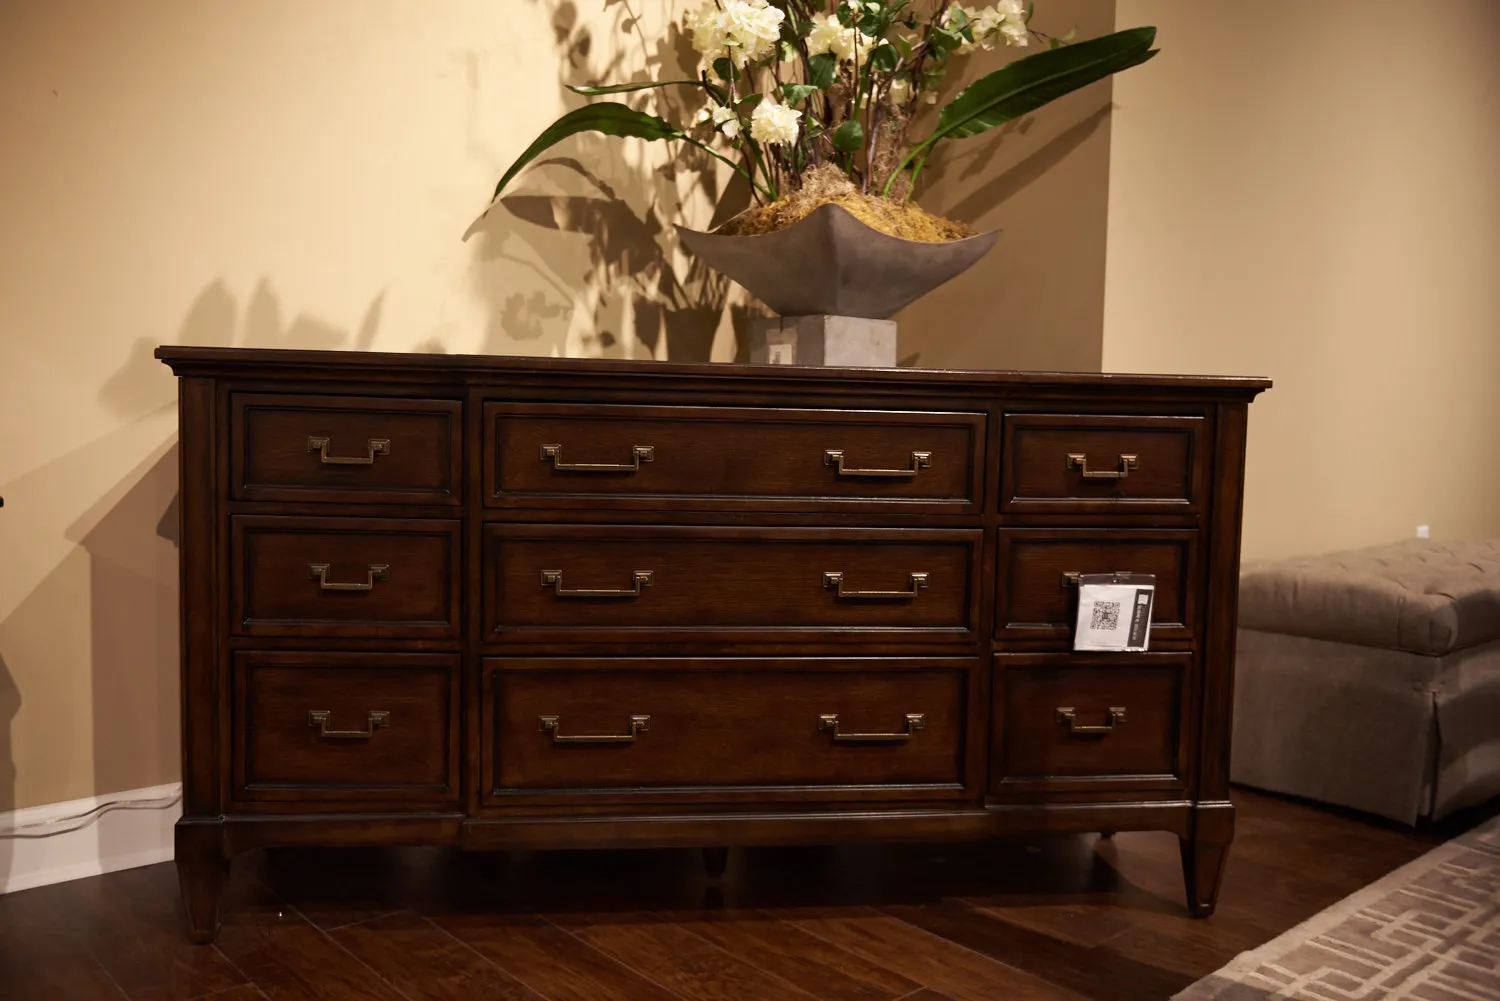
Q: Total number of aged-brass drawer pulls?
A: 12